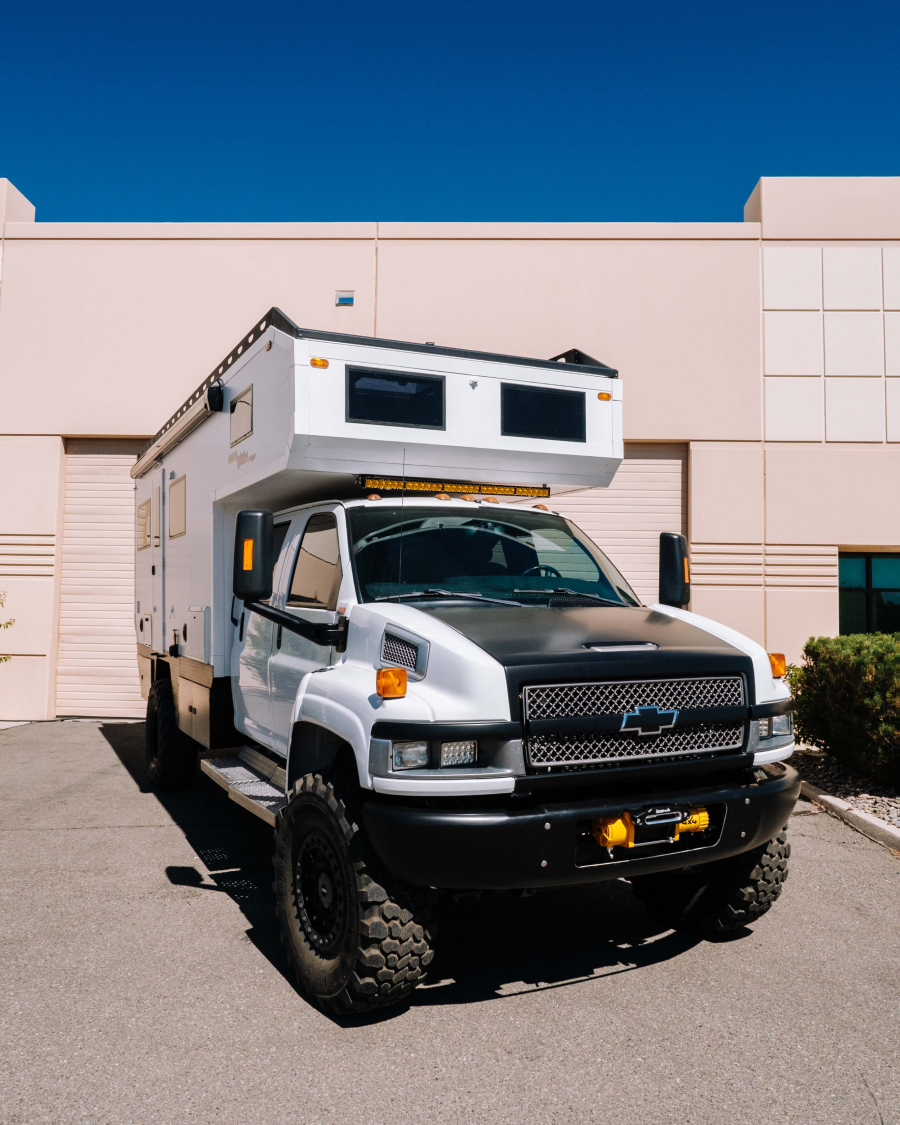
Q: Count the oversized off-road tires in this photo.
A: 3